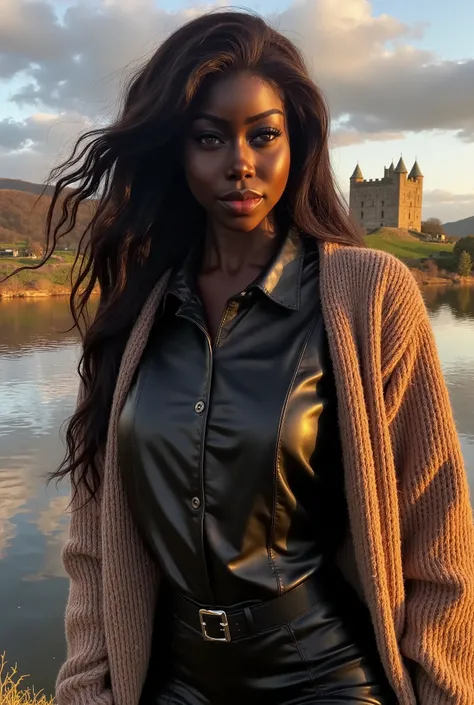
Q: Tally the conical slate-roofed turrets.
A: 4